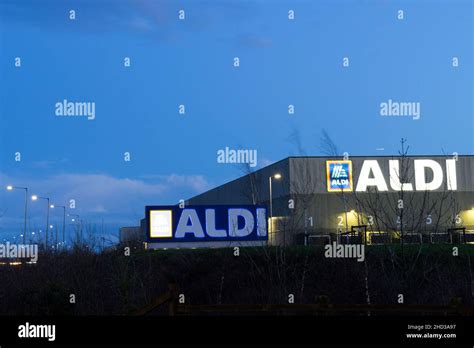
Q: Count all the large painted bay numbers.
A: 6